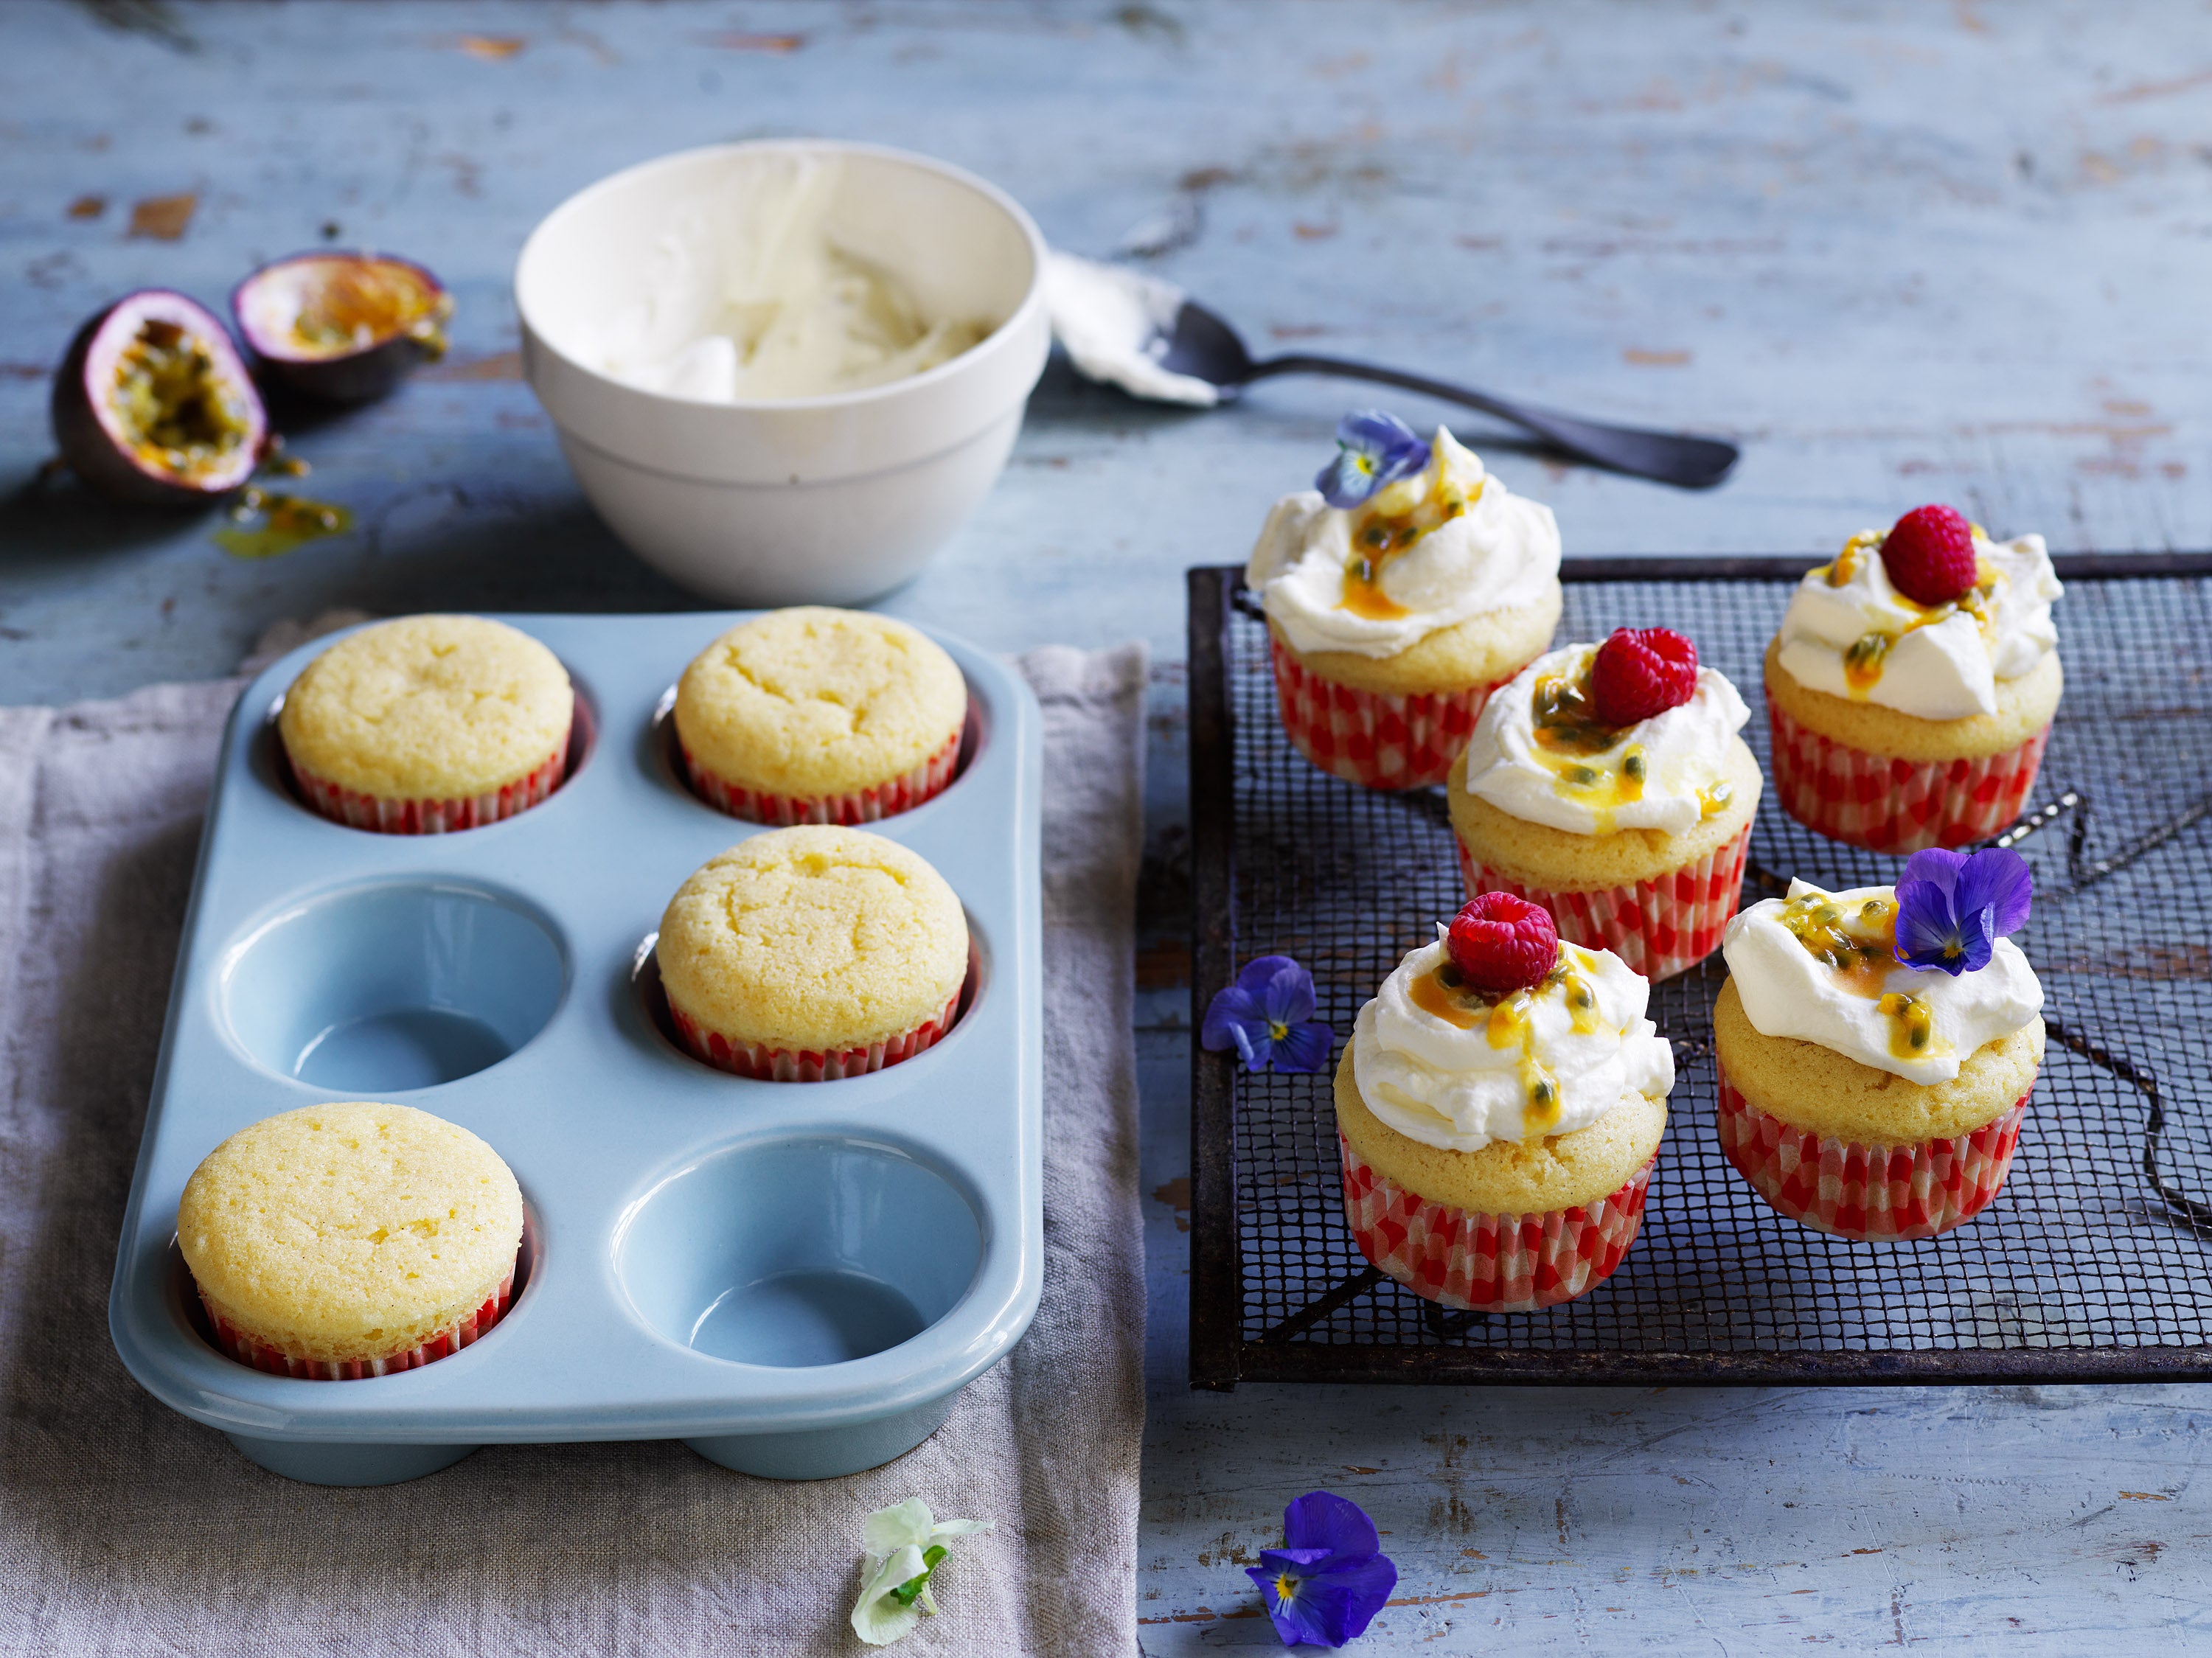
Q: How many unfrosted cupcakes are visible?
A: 4